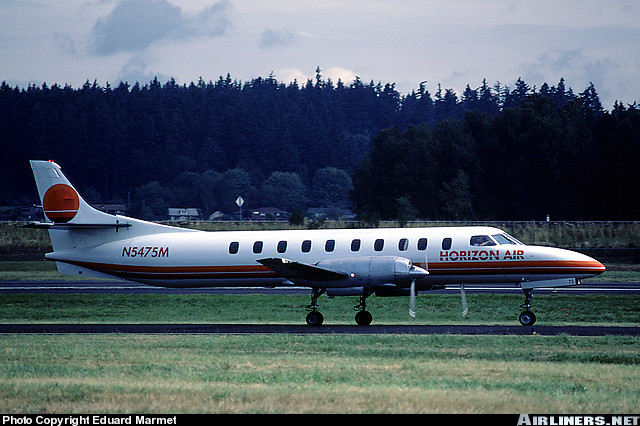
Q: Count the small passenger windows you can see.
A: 10